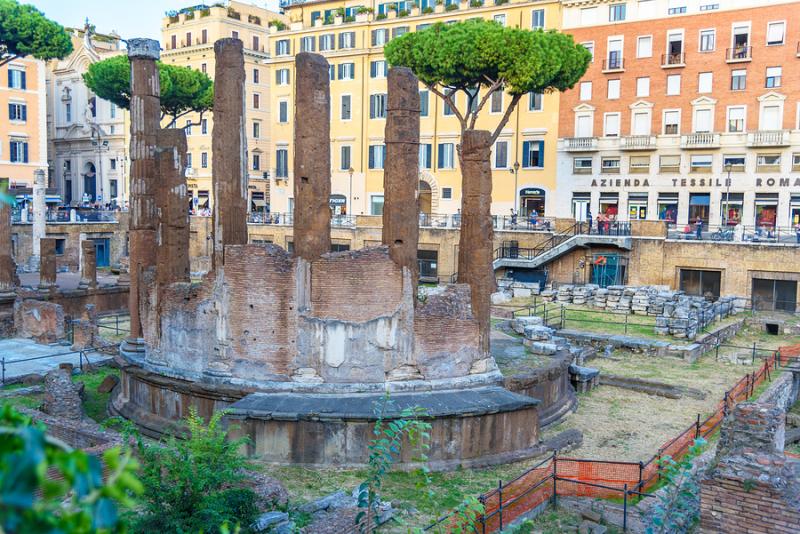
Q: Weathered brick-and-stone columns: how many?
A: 6